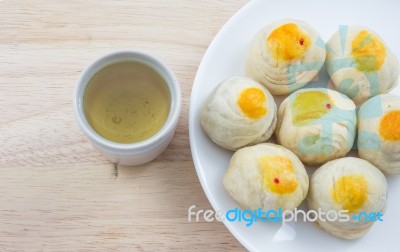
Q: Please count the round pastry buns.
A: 7